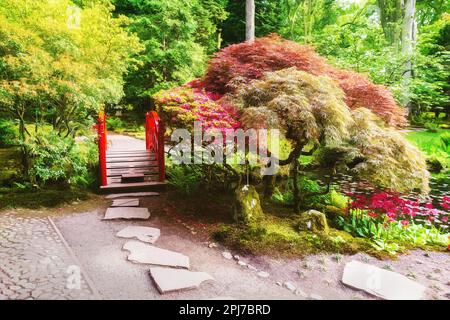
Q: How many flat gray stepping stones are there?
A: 7